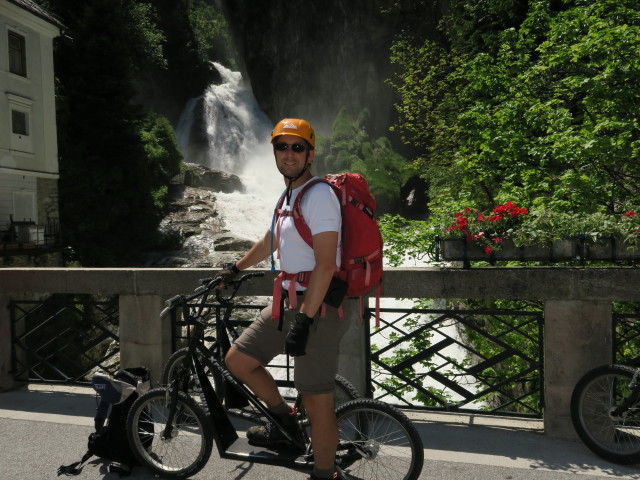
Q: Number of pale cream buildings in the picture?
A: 1